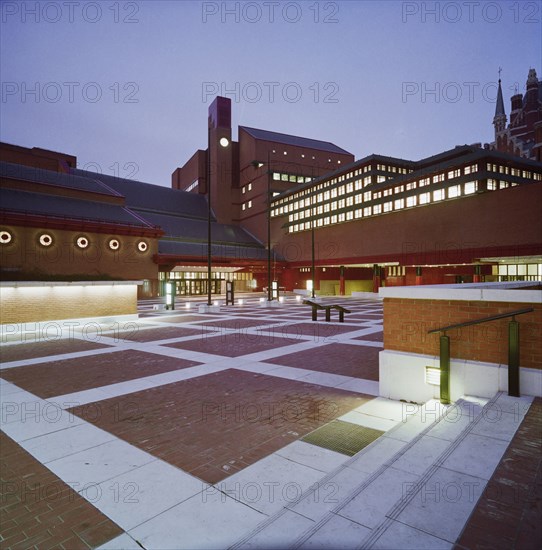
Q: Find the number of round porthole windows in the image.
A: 5